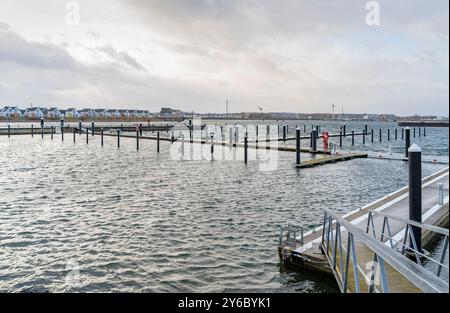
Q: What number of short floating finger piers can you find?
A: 1